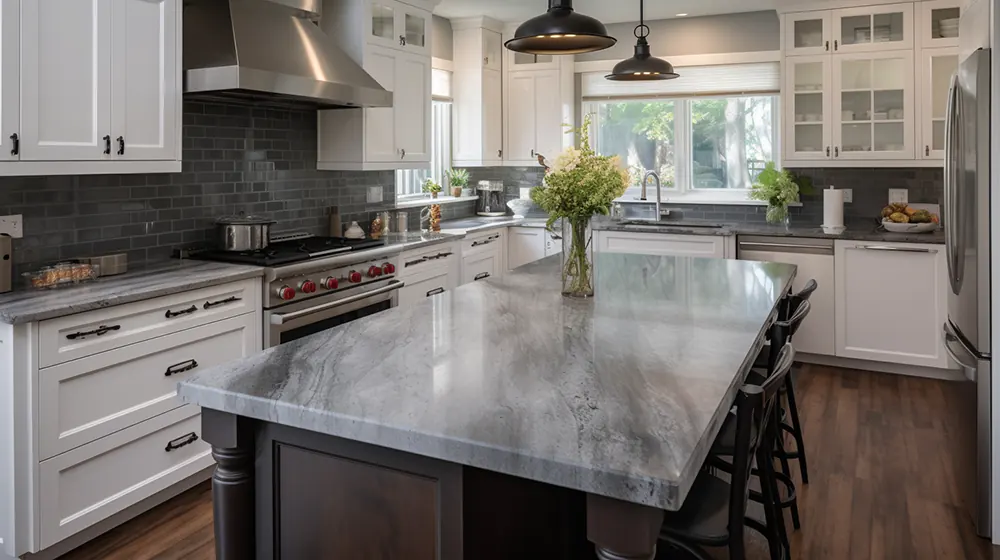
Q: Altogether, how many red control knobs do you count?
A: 6